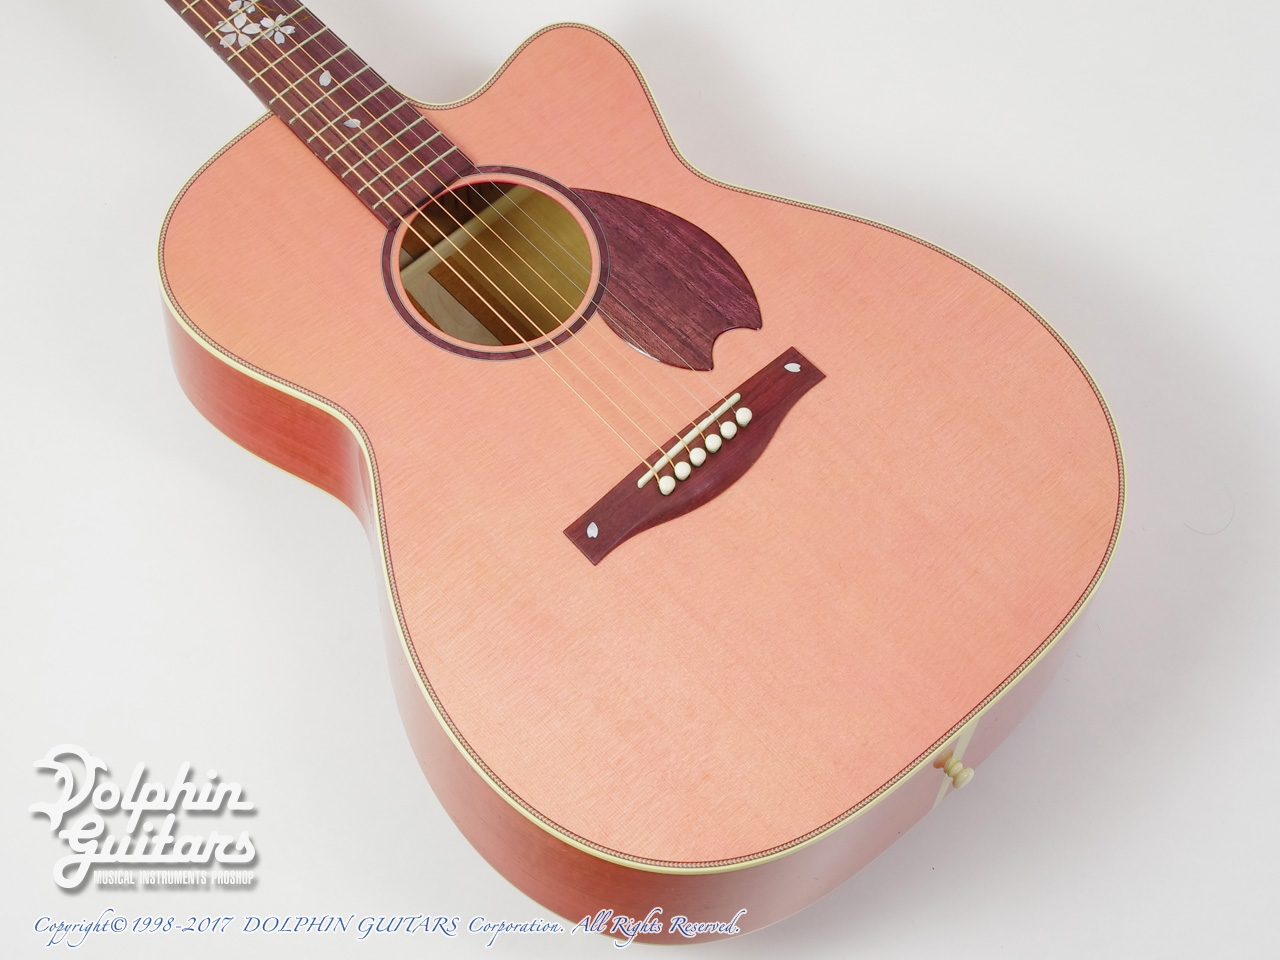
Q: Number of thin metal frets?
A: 11